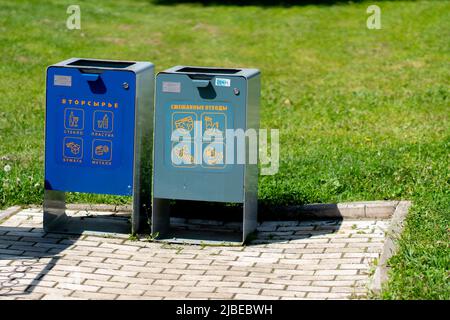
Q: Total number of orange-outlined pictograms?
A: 8